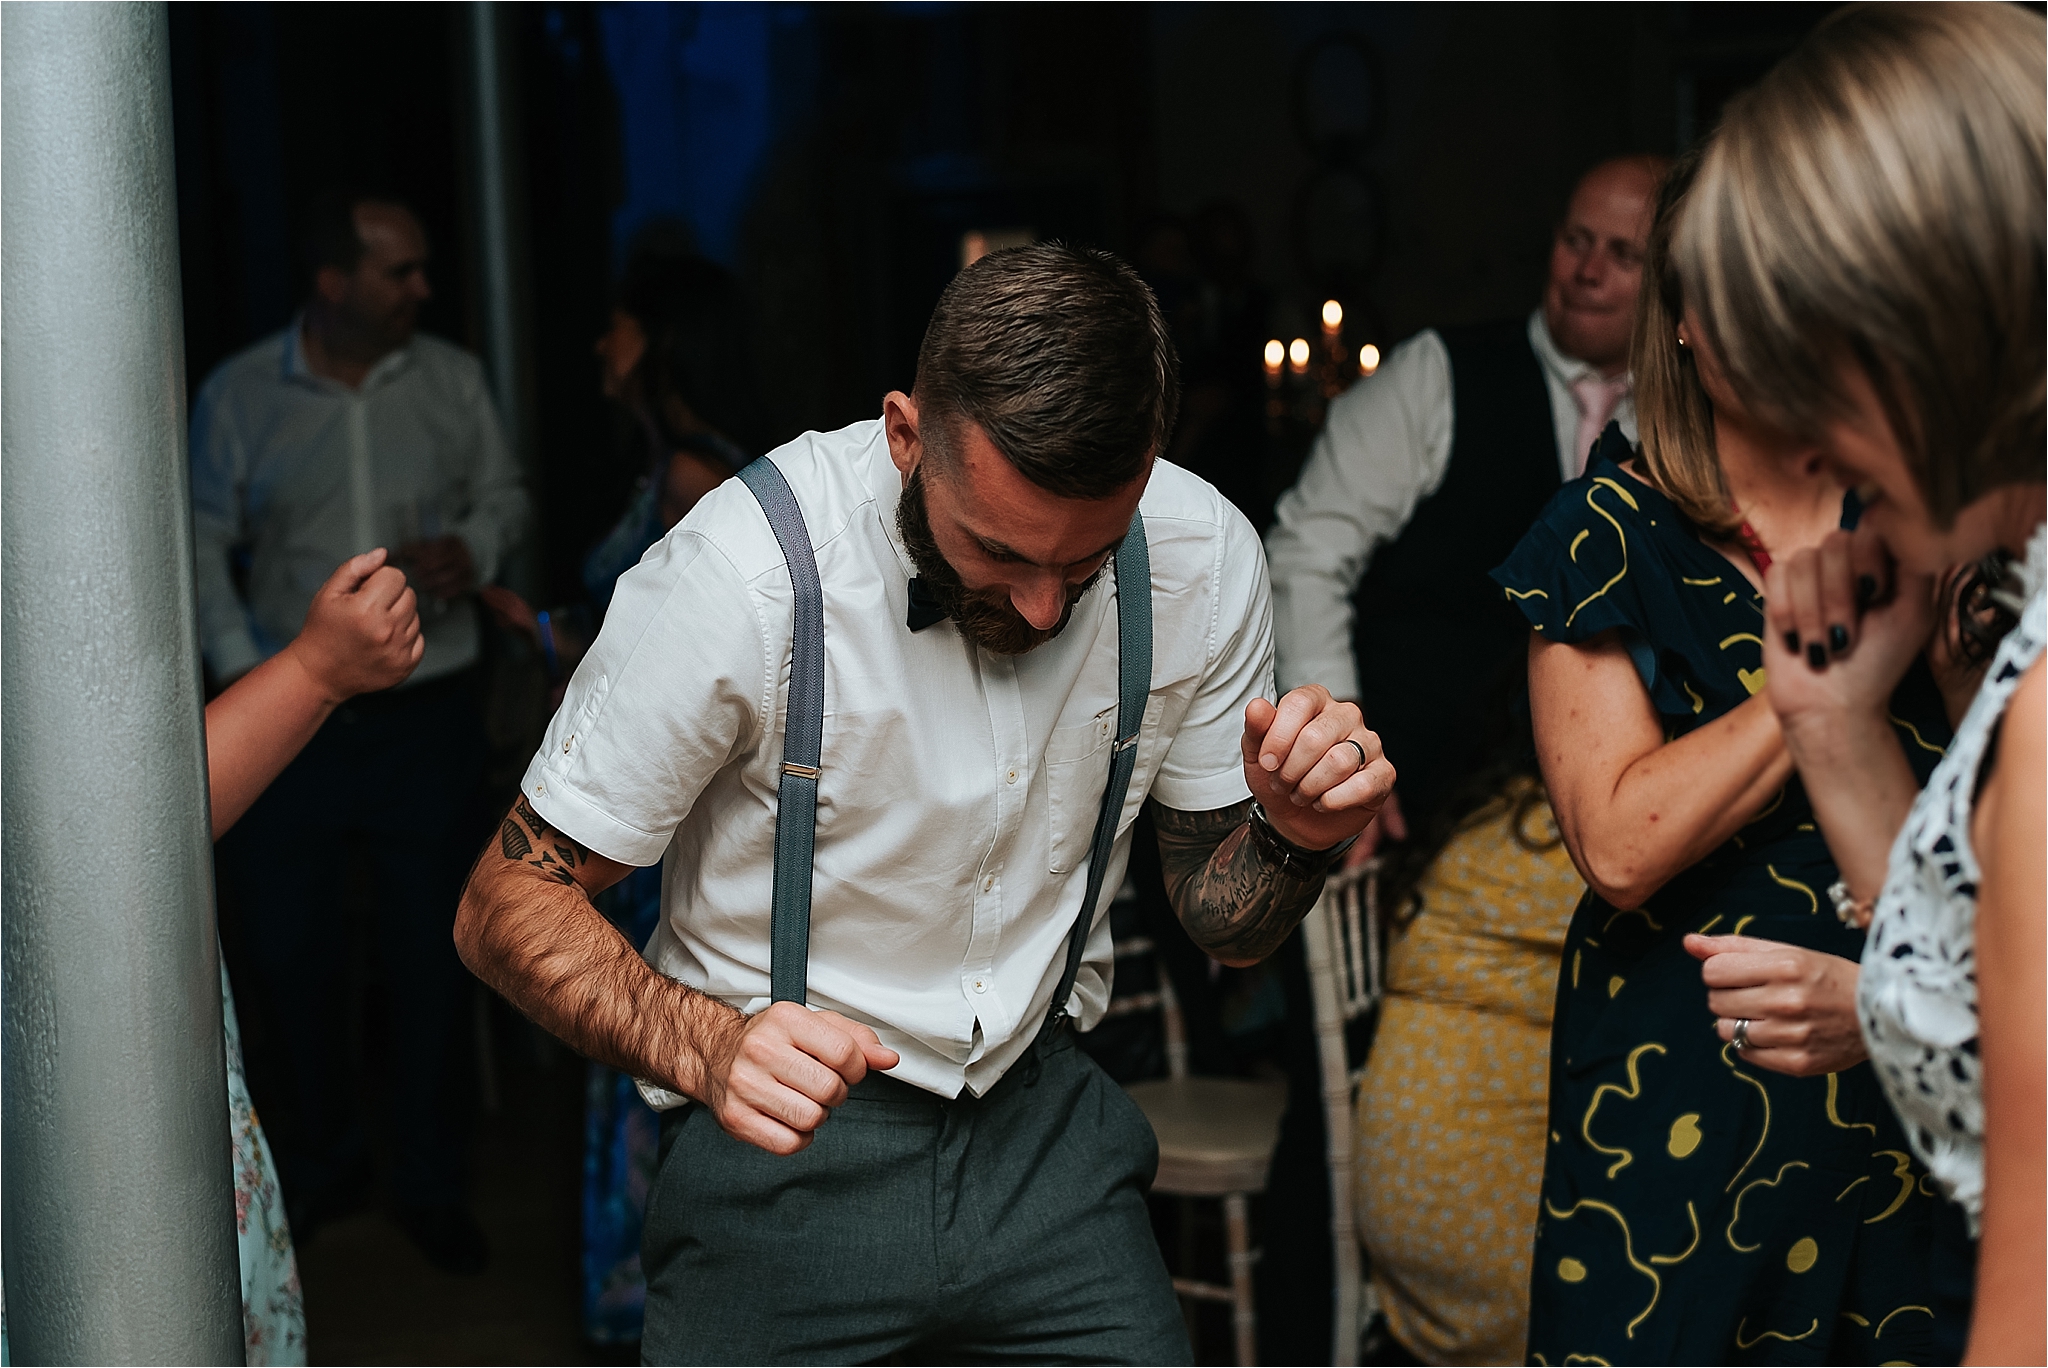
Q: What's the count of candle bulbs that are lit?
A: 4